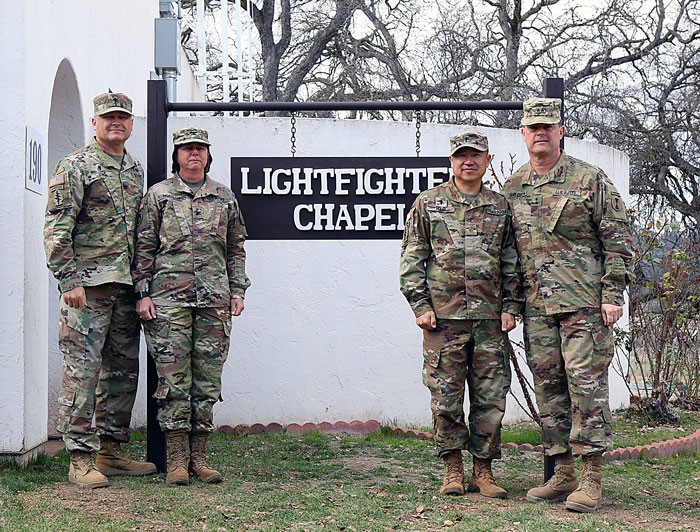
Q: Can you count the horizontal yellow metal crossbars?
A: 0